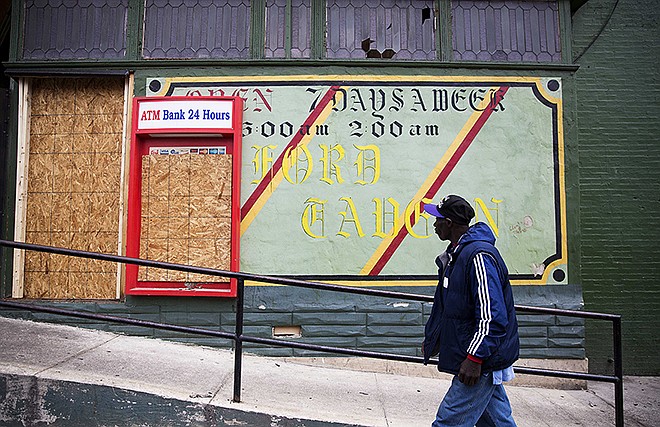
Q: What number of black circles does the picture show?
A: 3